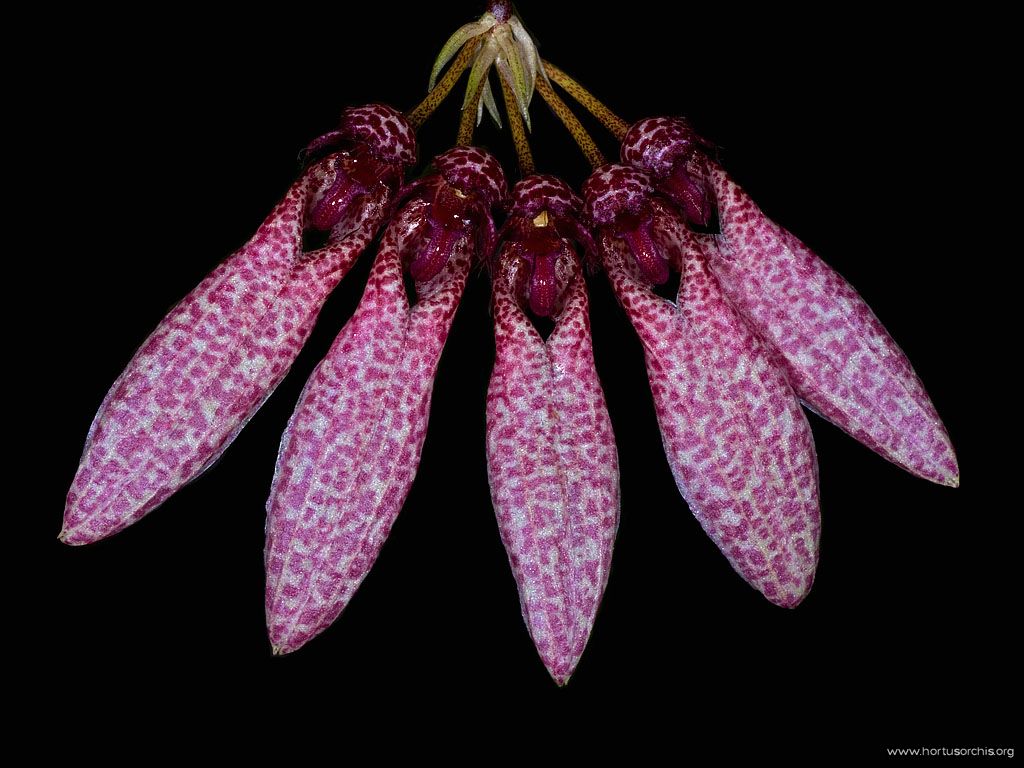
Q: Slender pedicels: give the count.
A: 5